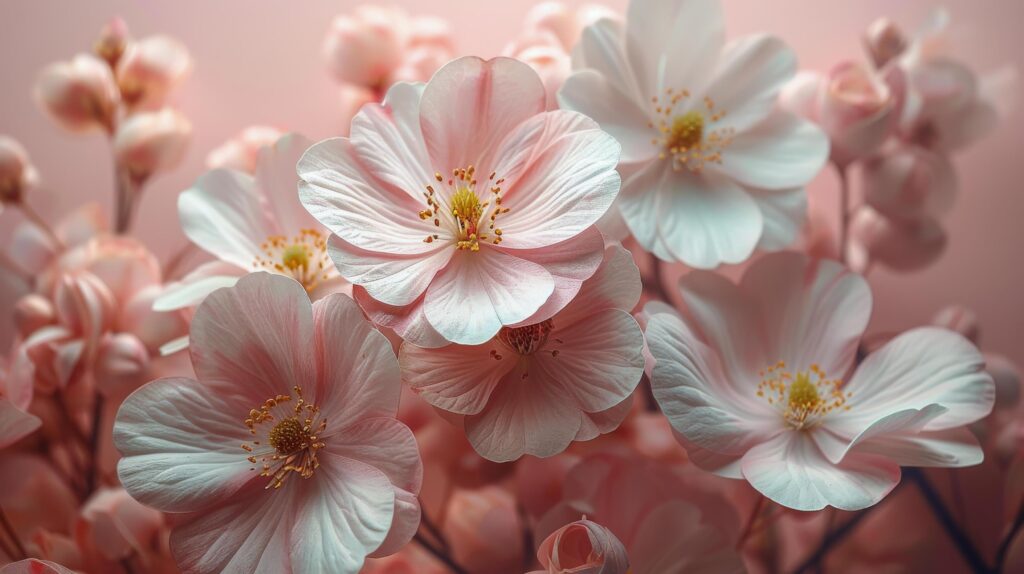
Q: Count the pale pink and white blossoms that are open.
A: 6